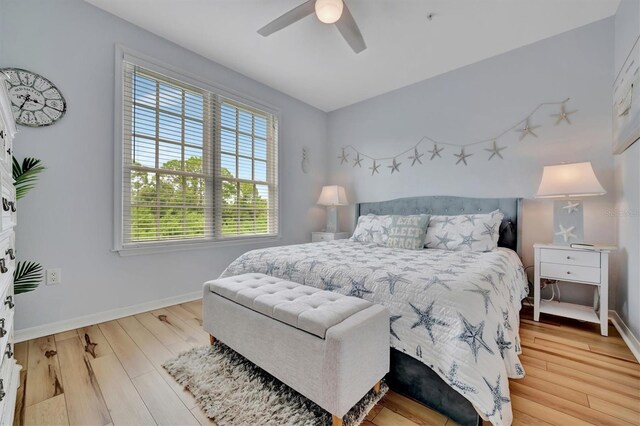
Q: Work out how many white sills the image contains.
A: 1